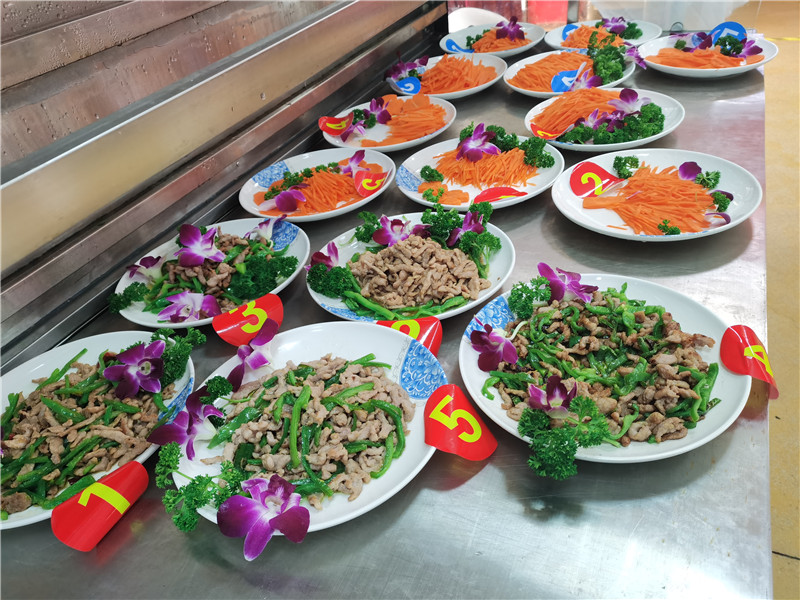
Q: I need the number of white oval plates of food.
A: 15